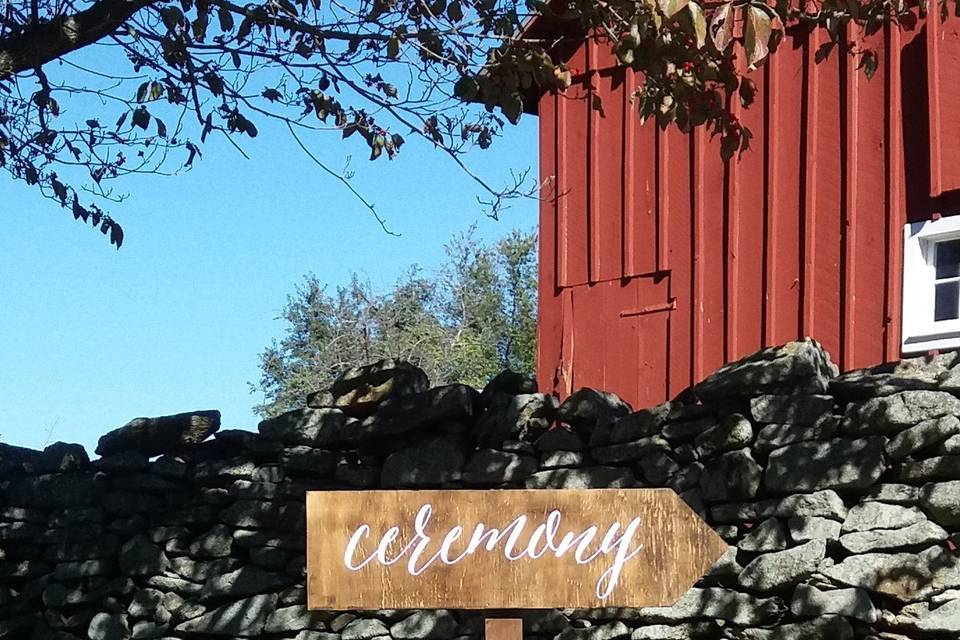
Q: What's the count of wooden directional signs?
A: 1